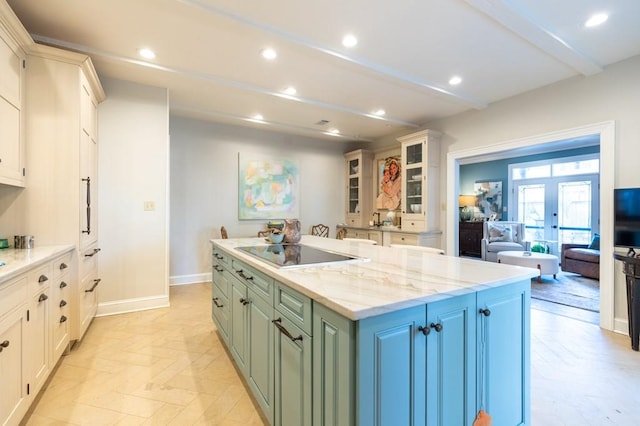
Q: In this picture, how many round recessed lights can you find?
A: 9